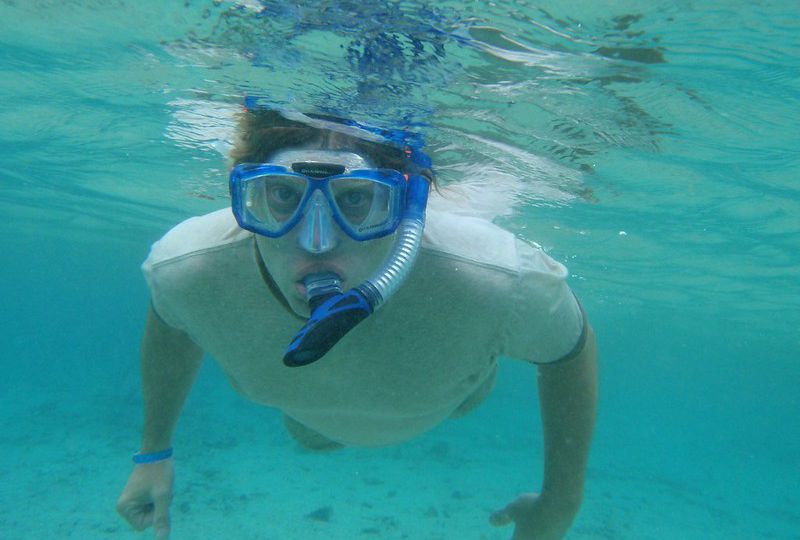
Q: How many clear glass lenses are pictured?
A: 2